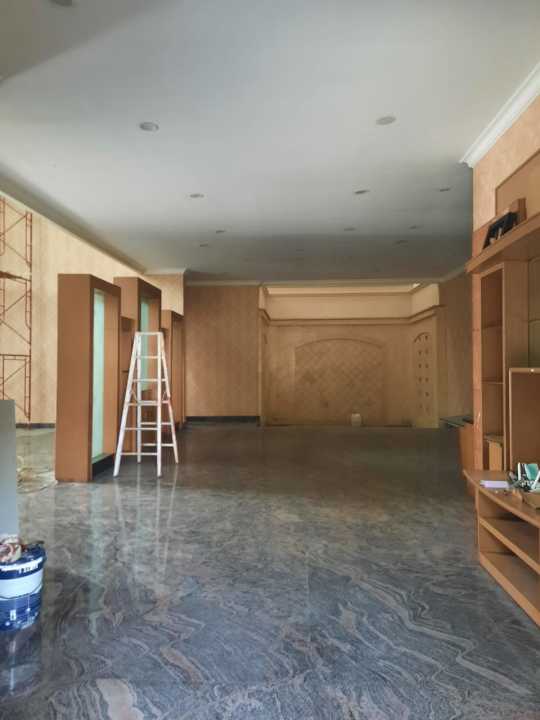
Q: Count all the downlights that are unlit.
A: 11